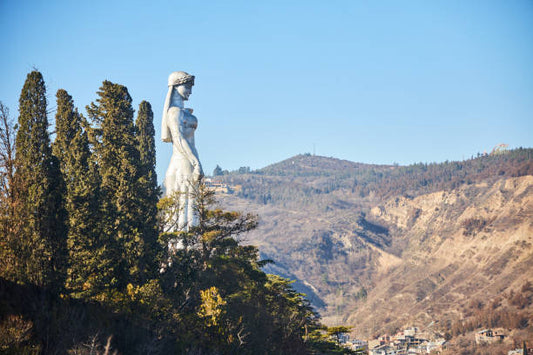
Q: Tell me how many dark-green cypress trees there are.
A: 4